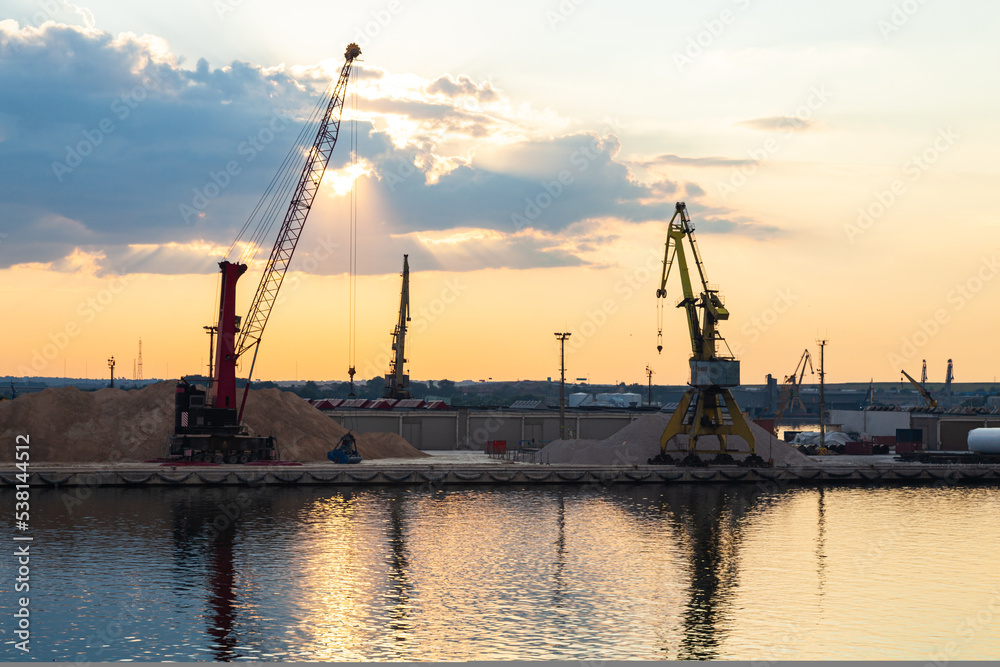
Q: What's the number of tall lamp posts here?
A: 5